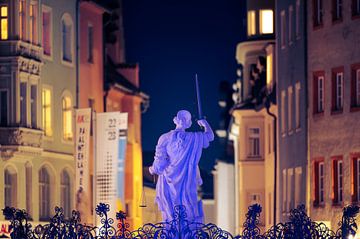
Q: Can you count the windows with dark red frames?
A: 9